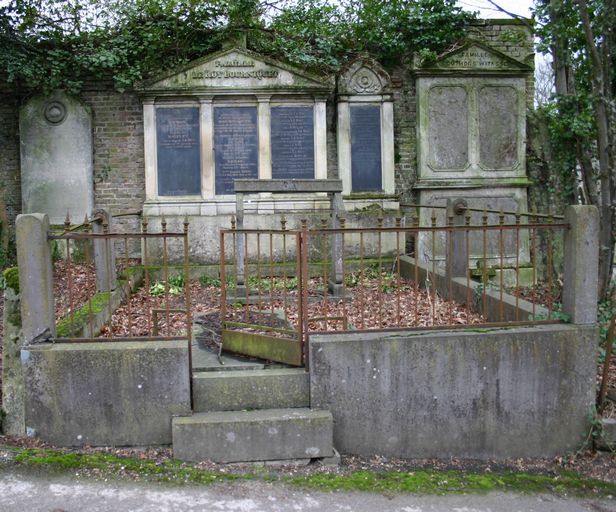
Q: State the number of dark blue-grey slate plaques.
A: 4